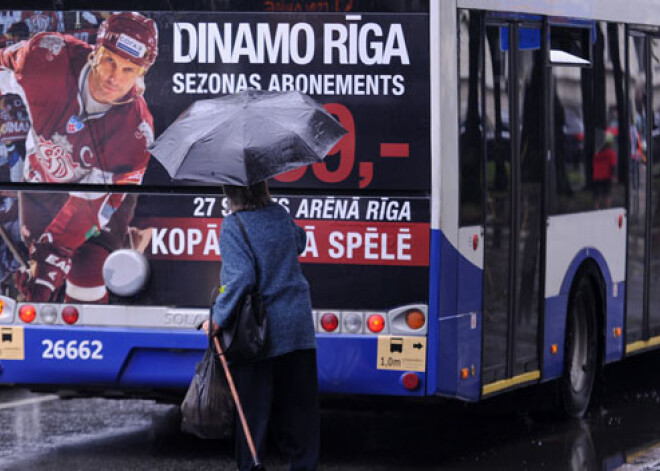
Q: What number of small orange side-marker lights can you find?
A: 3